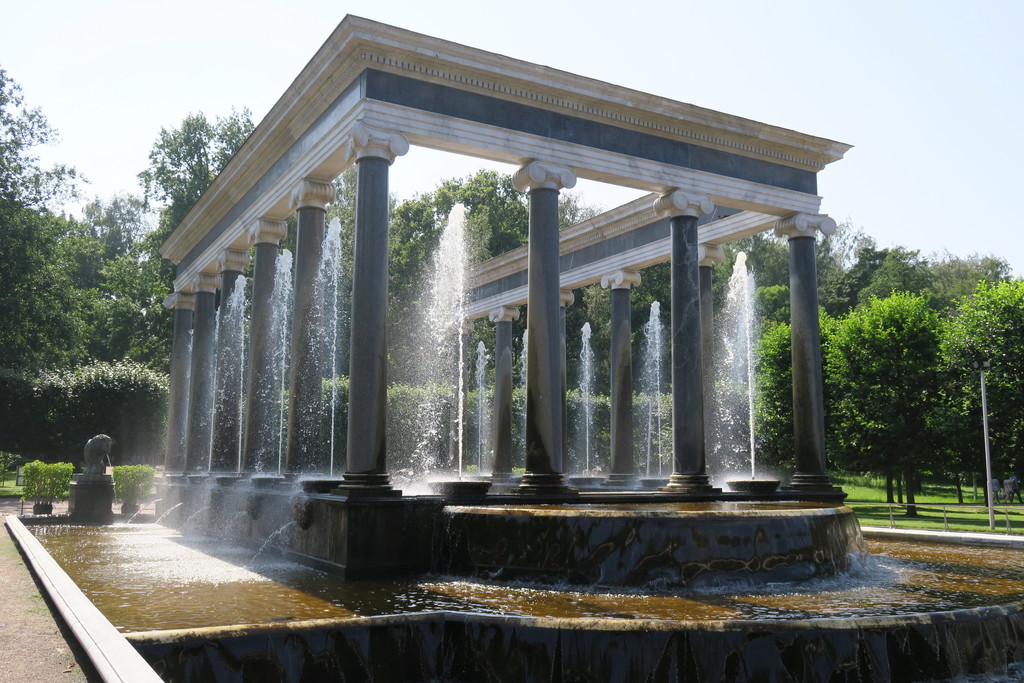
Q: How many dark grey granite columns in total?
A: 14